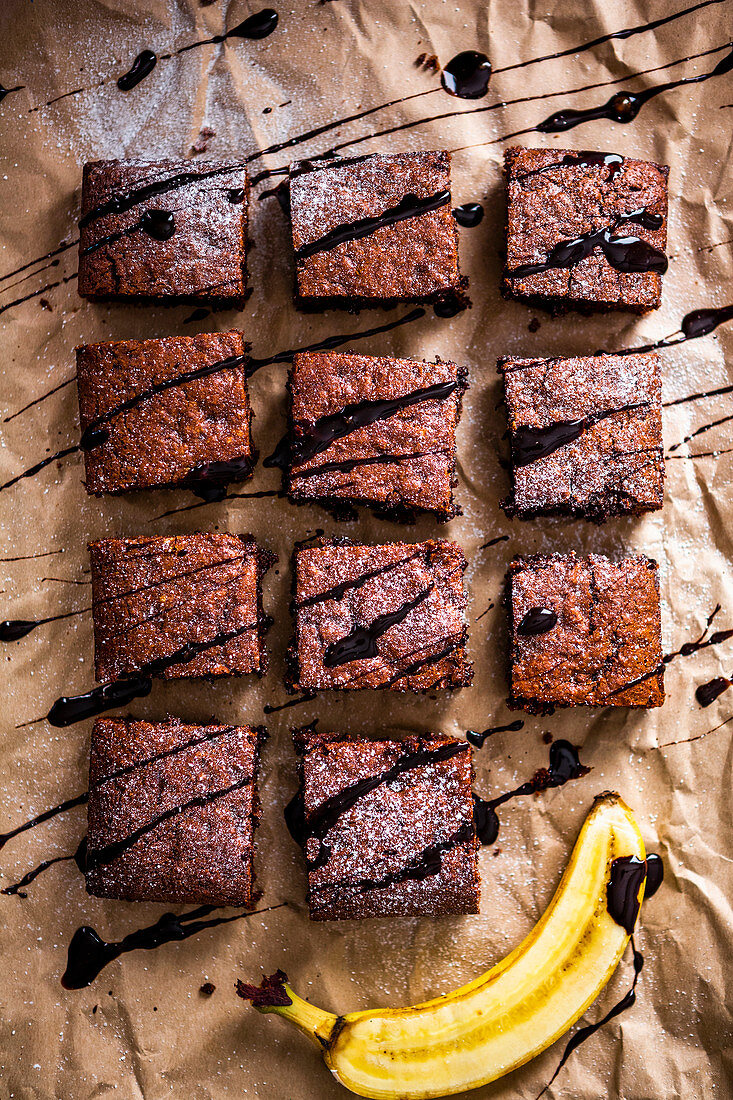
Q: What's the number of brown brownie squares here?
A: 11